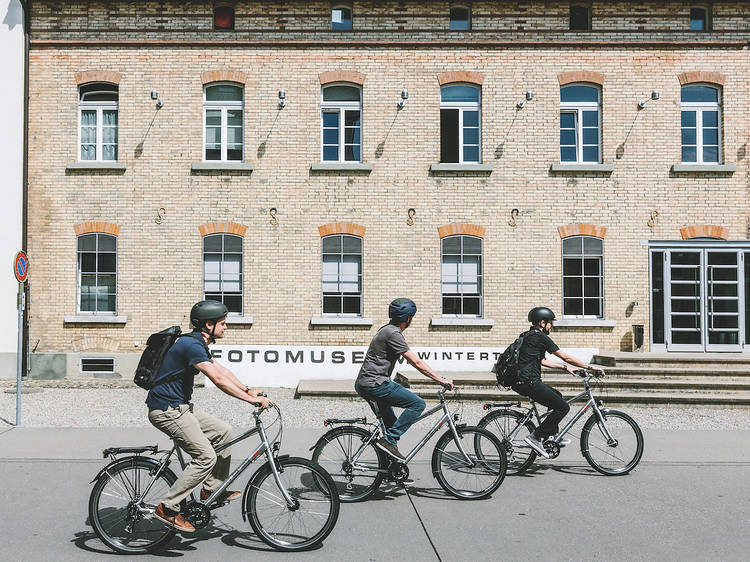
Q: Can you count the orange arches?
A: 12